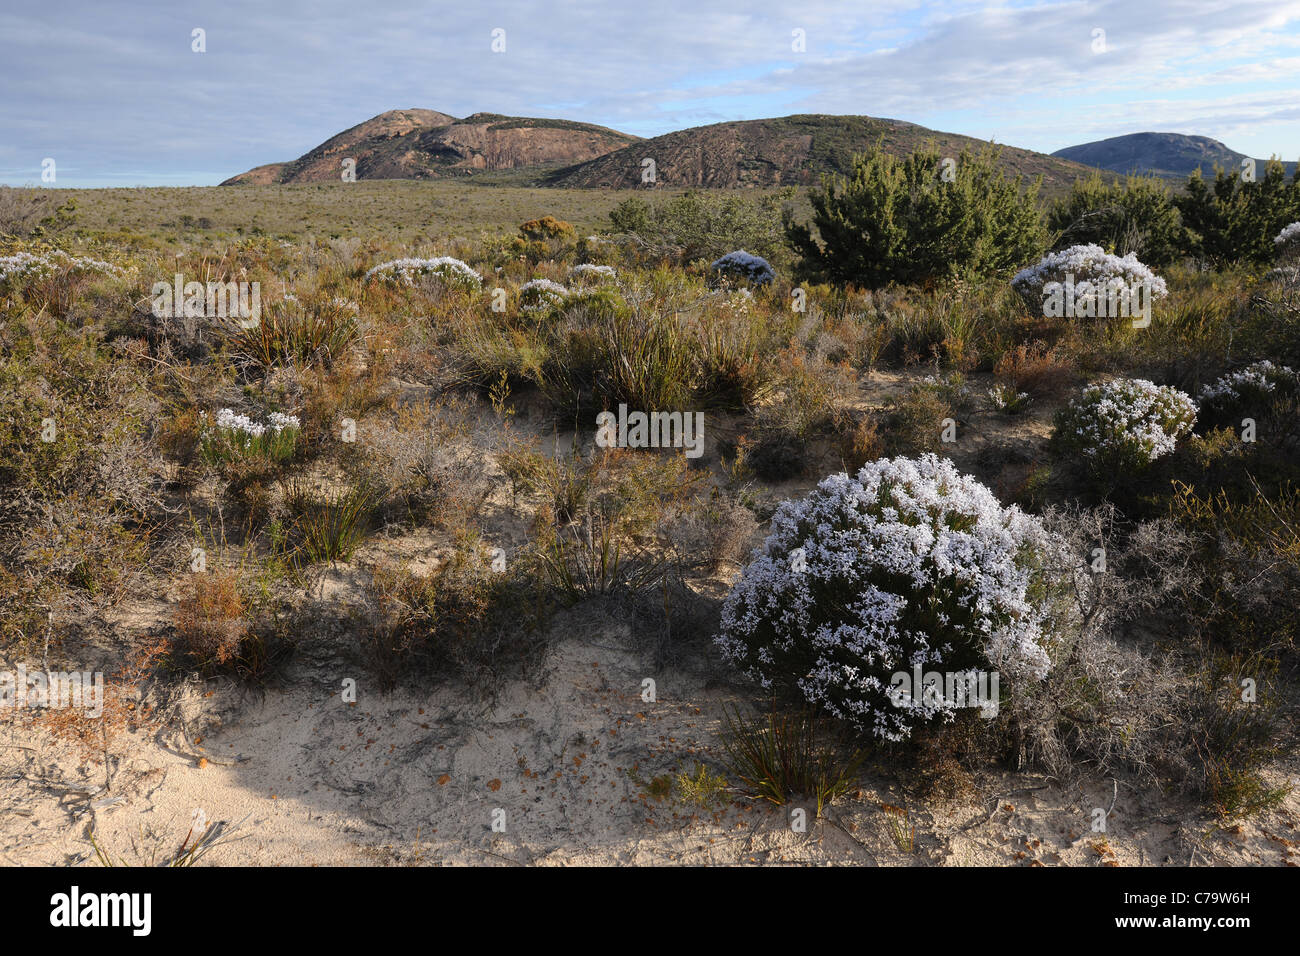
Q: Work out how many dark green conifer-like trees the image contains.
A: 3